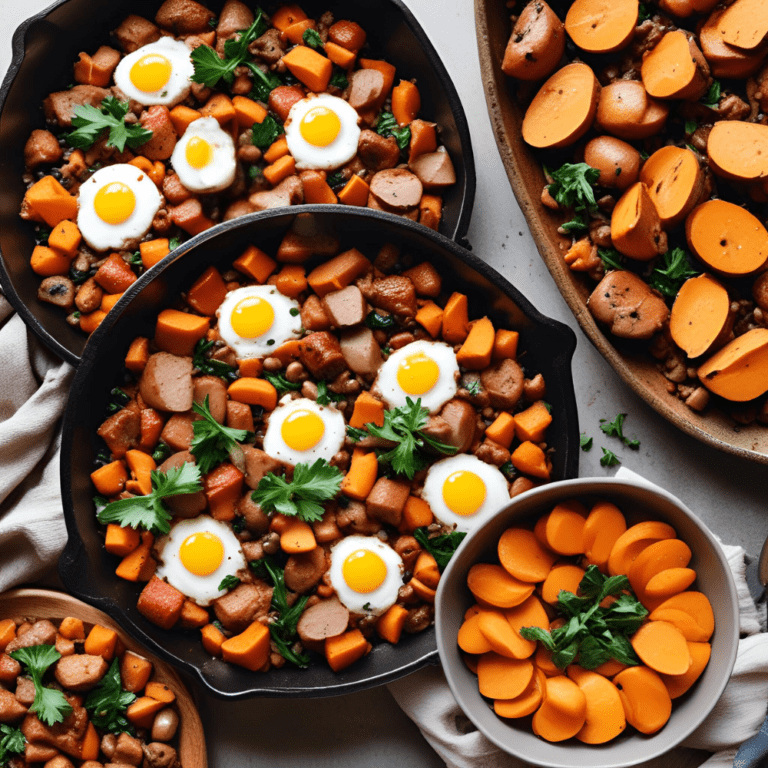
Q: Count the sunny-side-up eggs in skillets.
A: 10